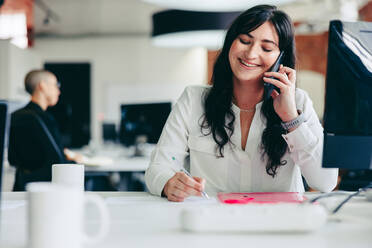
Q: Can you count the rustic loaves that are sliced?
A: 0